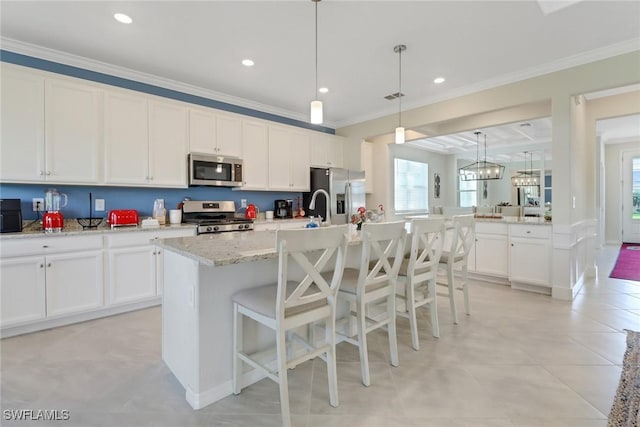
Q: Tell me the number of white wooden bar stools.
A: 4